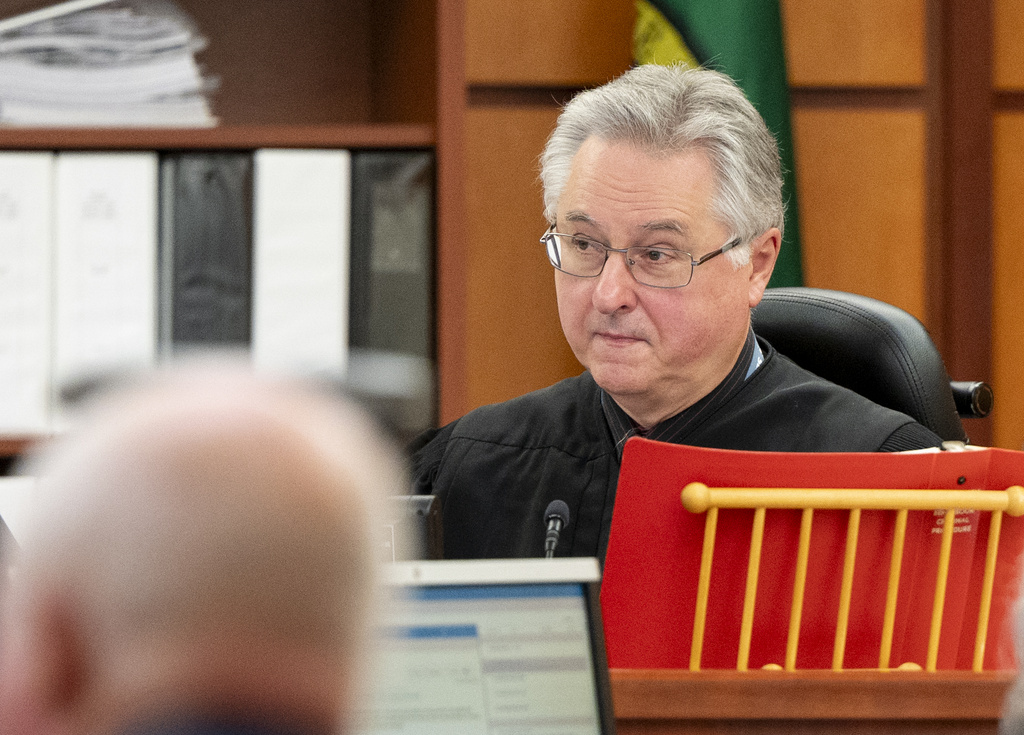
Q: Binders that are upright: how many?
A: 5